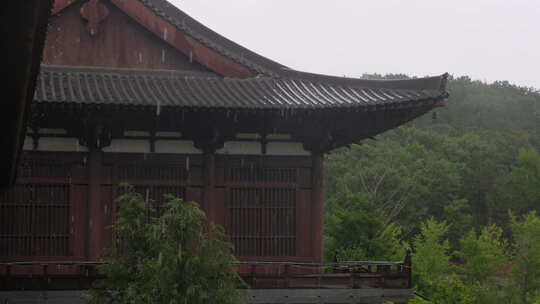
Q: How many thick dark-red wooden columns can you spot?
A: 3